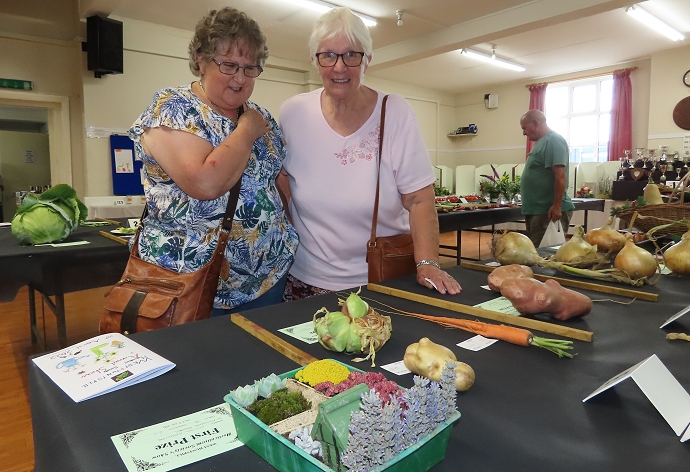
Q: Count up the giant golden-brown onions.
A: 5